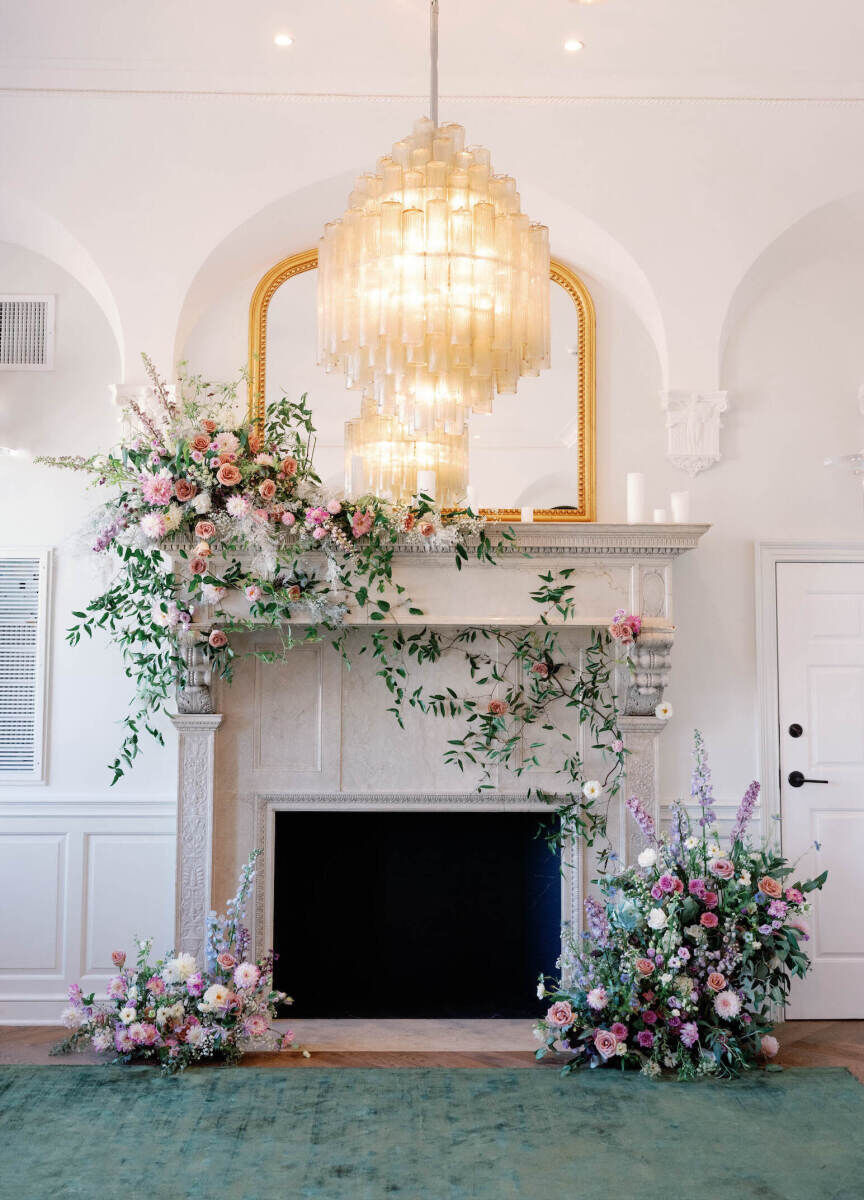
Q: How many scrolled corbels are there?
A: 2